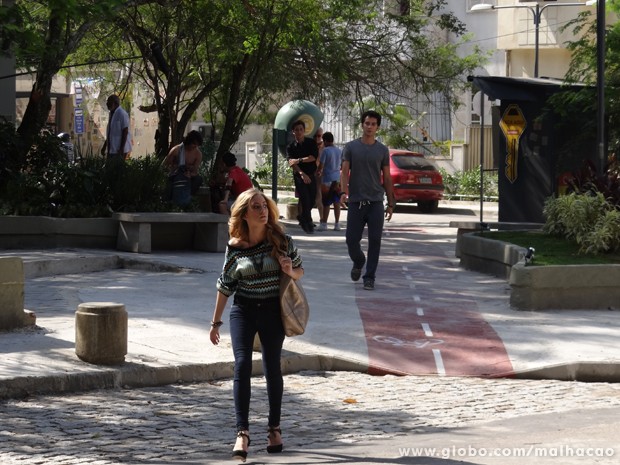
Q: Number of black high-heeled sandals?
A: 2